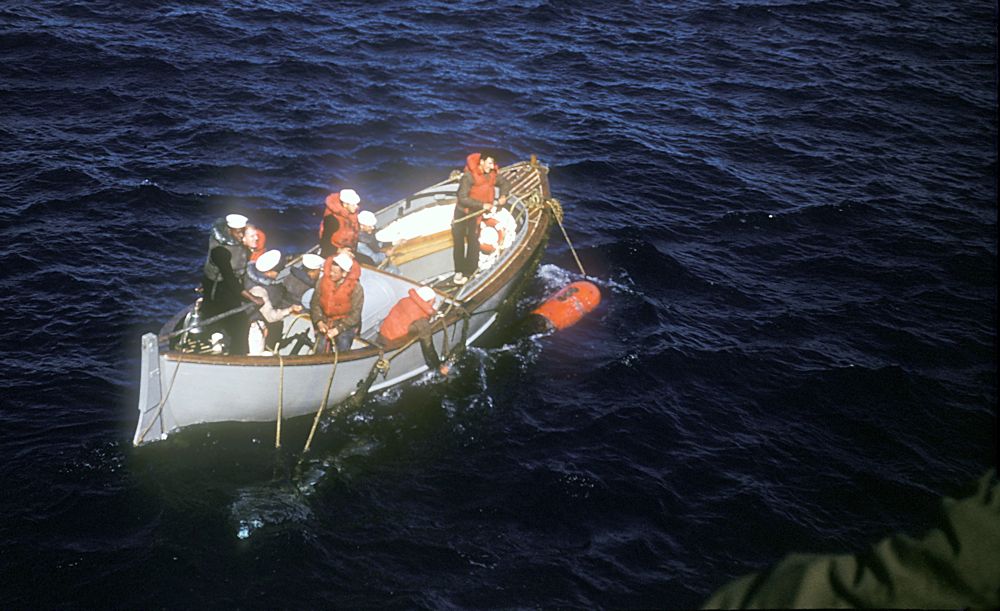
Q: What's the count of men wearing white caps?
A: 7